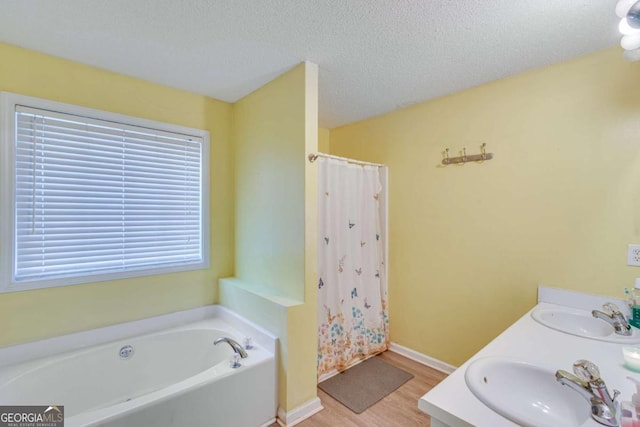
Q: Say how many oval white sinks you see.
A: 2